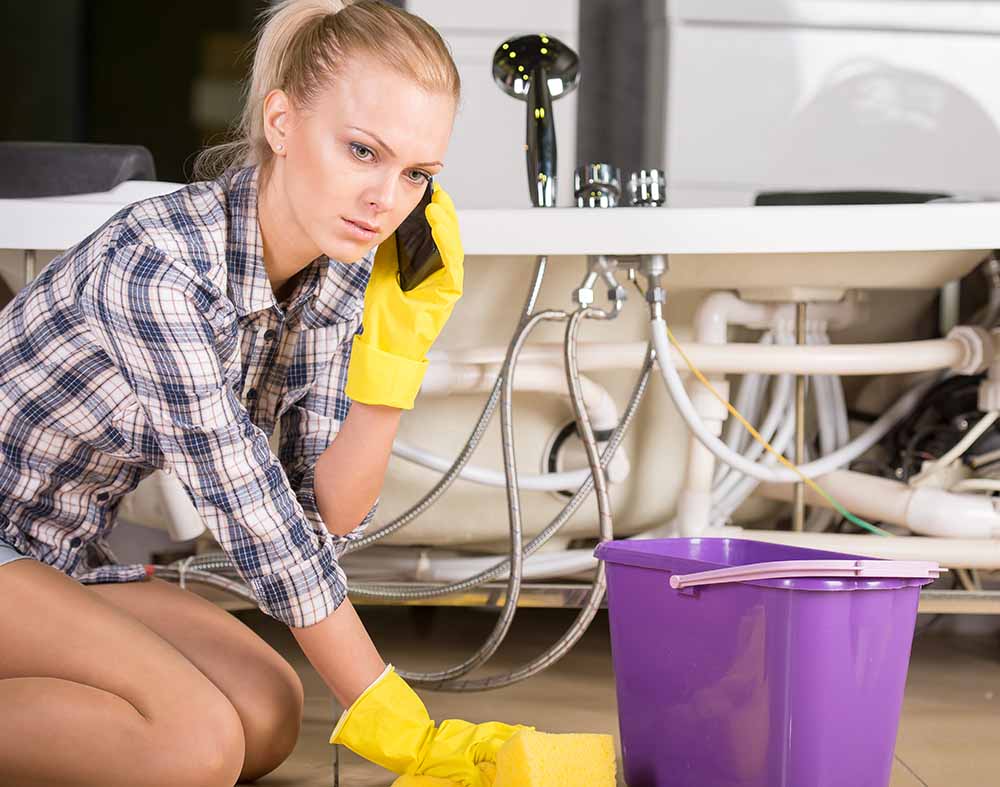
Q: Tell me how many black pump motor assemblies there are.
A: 1